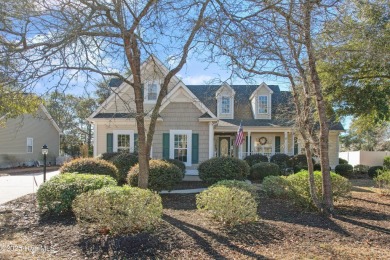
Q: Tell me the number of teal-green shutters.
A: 7